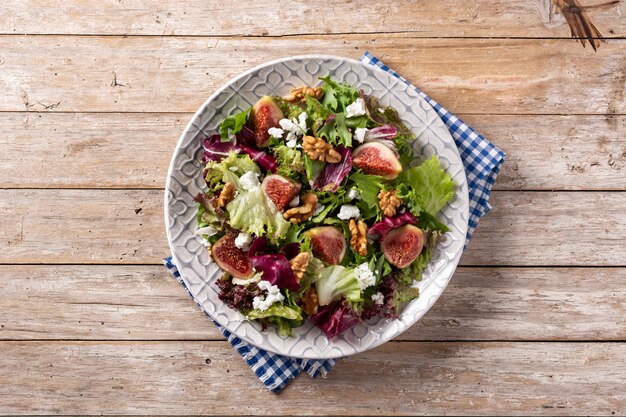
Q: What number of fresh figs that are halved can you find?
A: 6